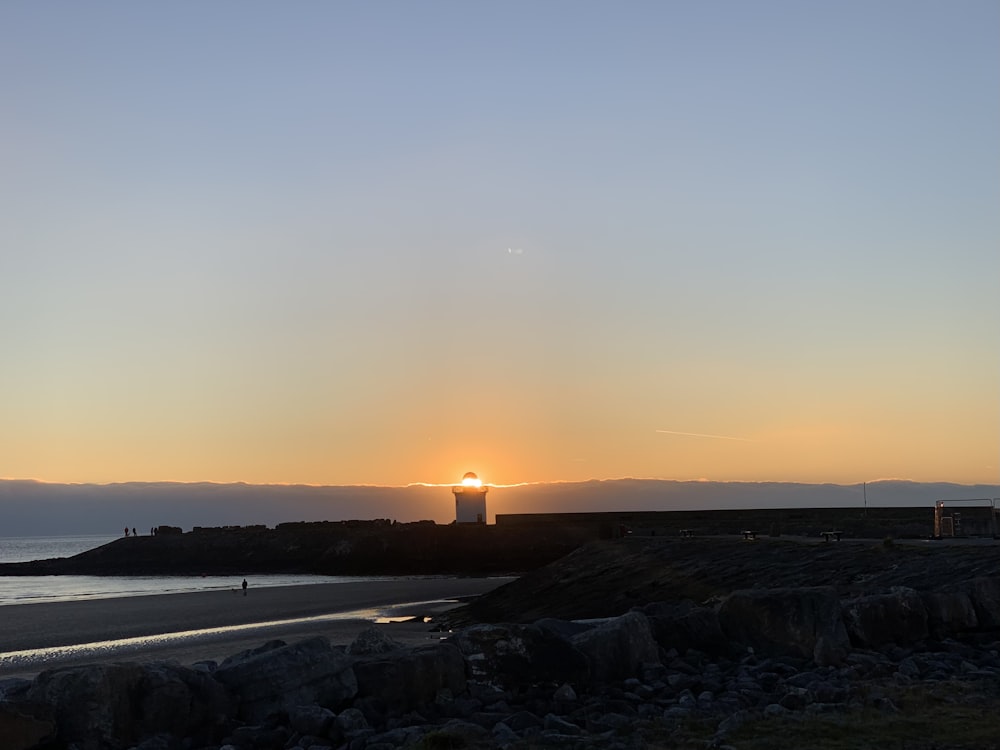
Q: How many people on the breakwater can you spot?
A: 4